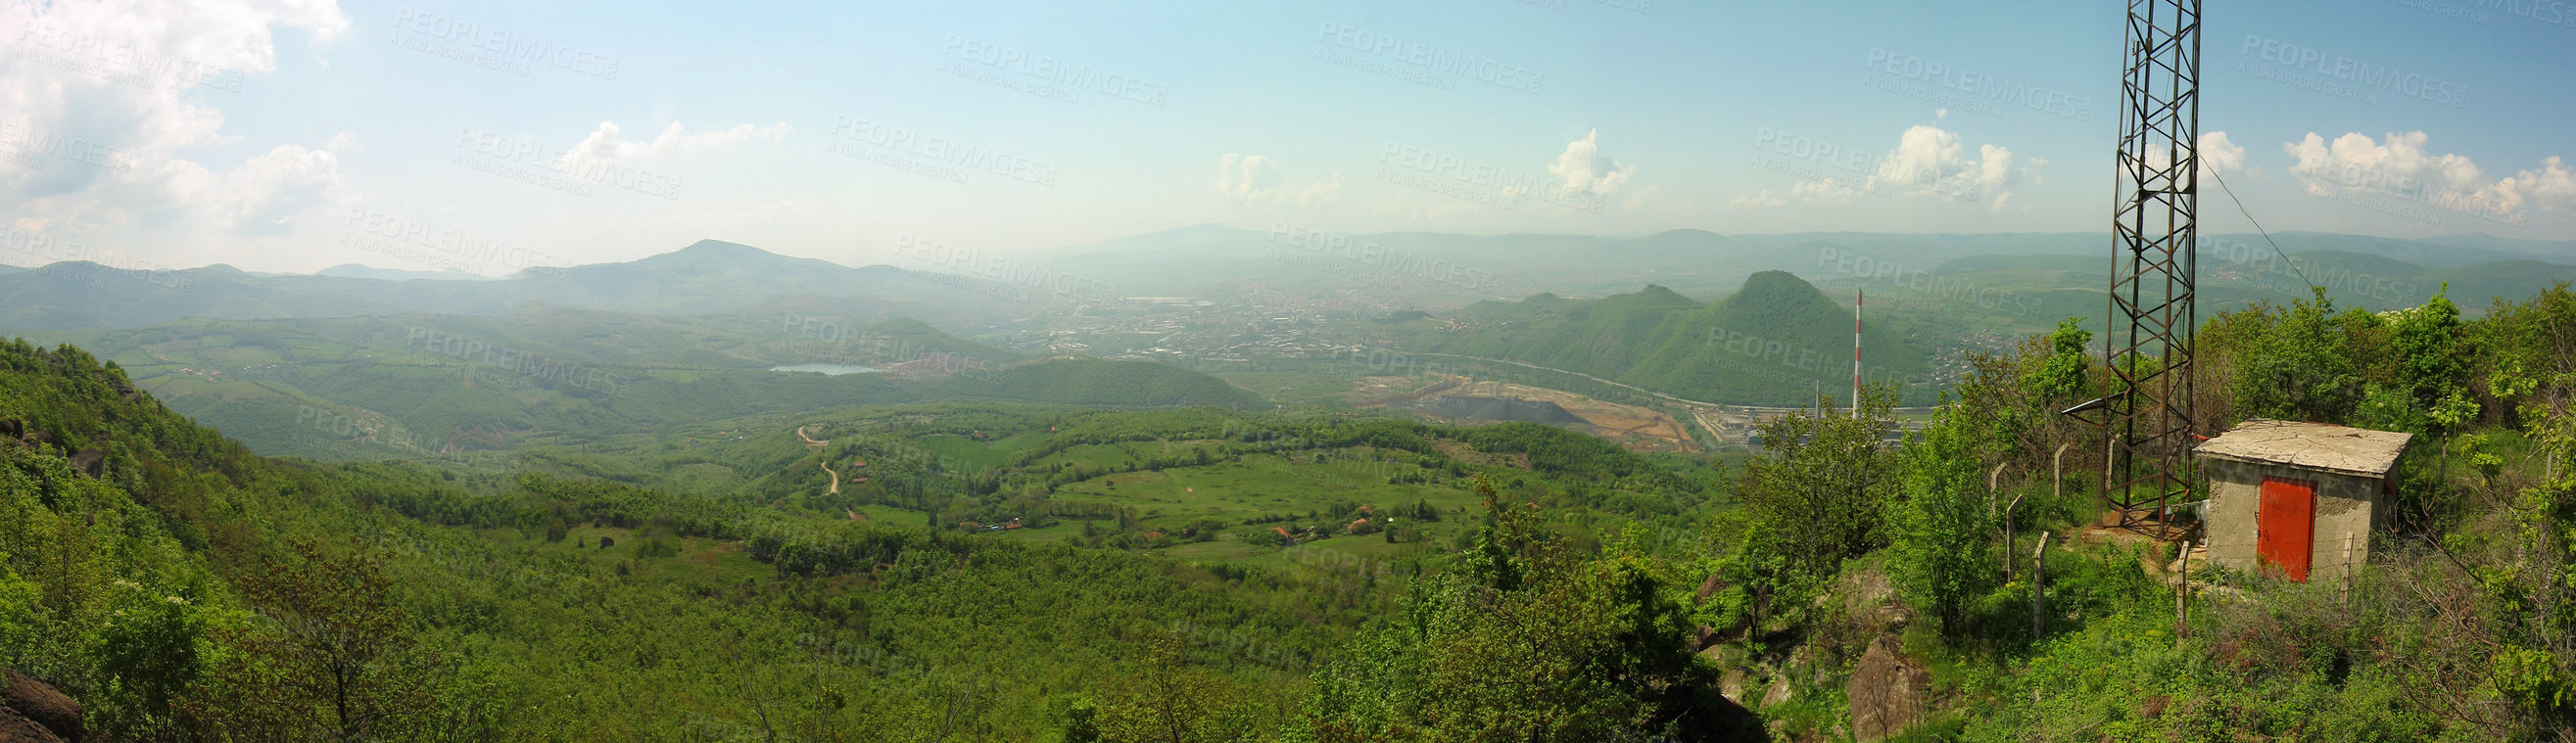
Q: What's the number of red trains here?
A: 0